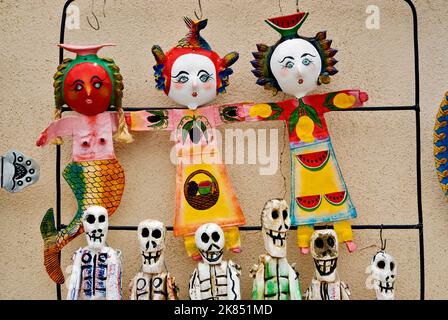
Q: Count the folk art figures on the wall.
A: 9